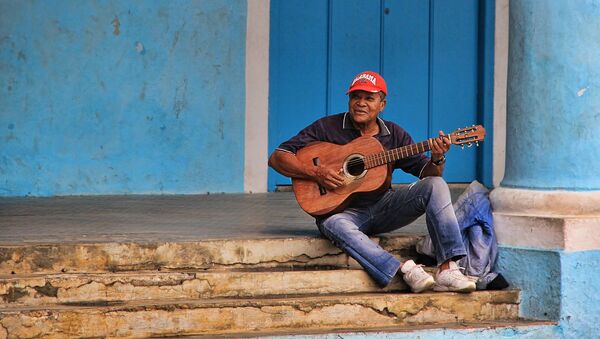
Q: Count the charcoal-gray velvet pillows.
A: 0